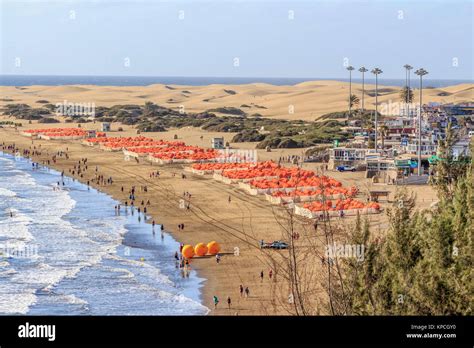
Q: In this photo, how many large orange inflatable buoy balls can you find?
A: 3